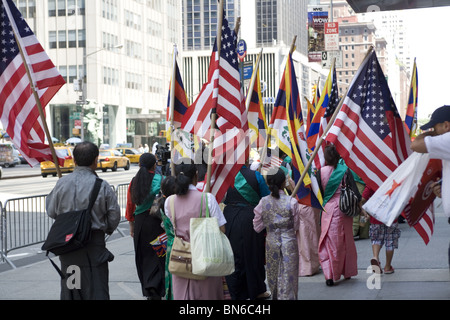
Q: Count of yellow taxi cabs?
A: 3